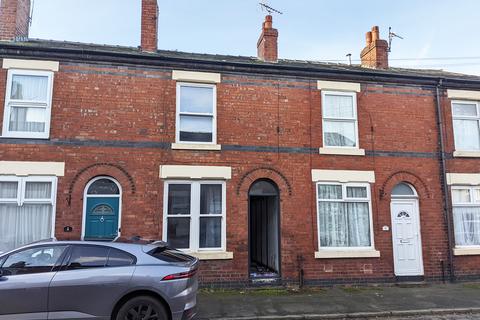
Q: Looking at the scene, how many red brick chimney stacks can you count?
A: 4